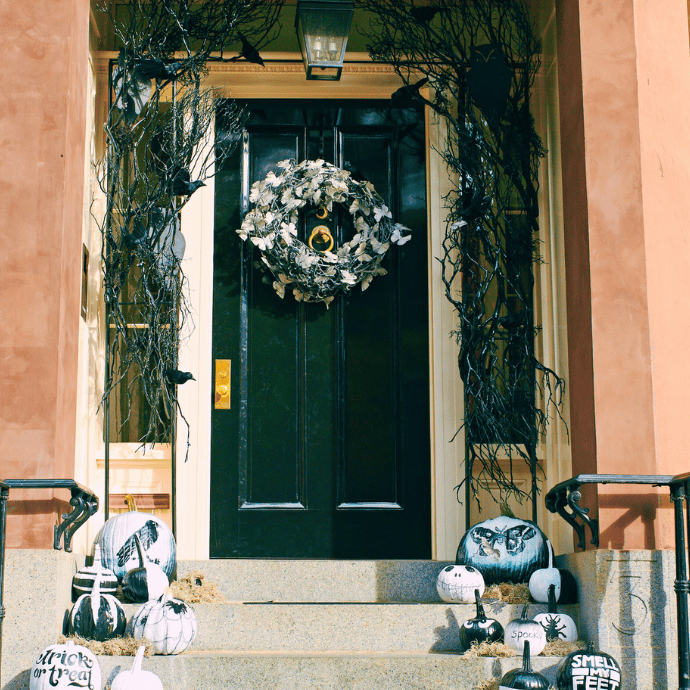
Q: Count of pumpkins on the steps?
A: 15